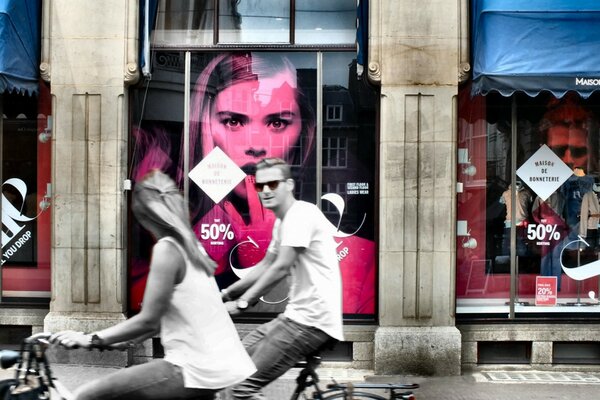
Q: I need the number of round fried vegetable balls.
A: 0